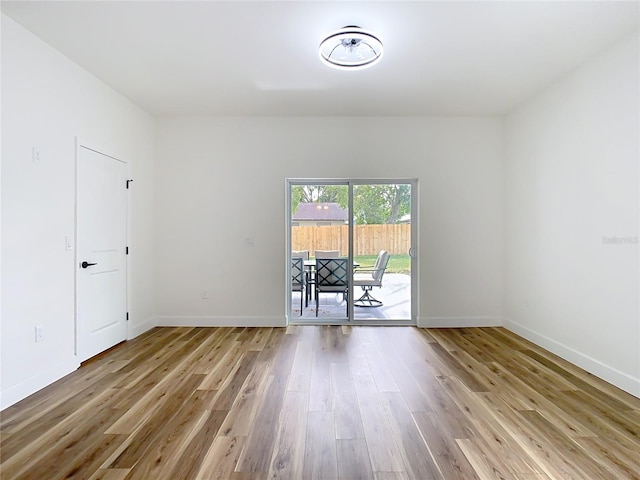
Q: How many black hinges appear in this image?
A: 3